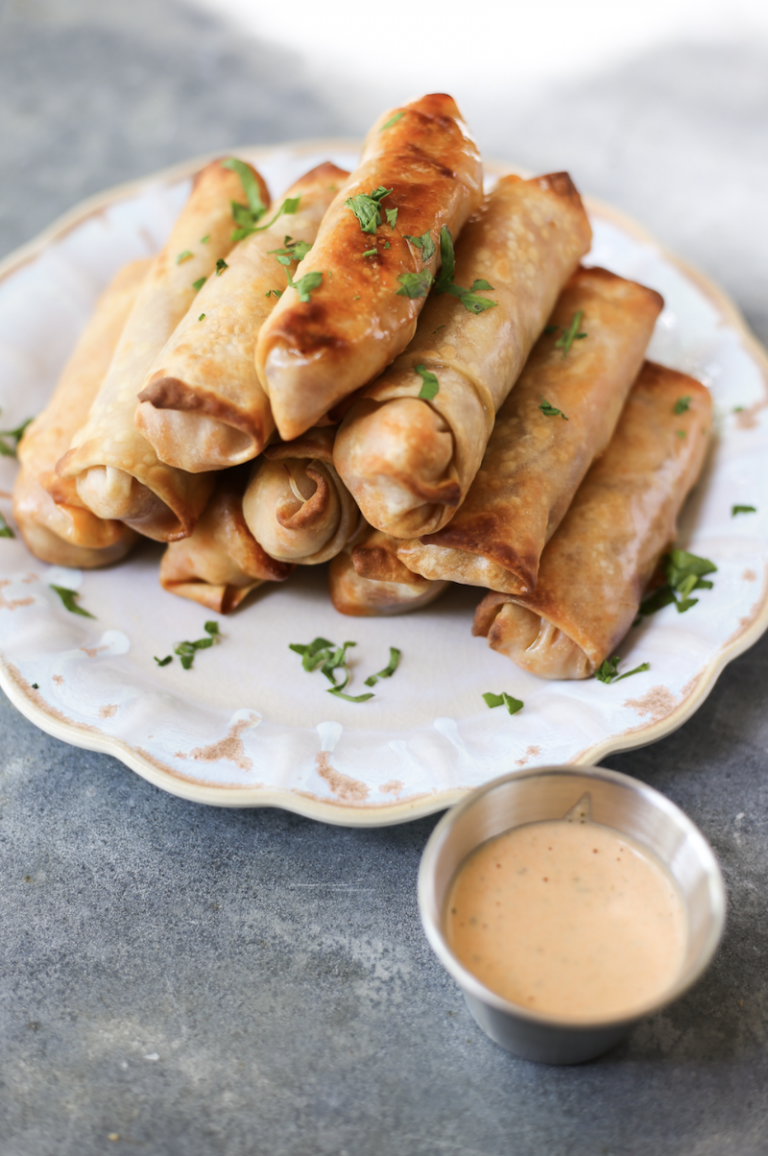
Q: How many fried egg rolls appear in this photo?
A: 10